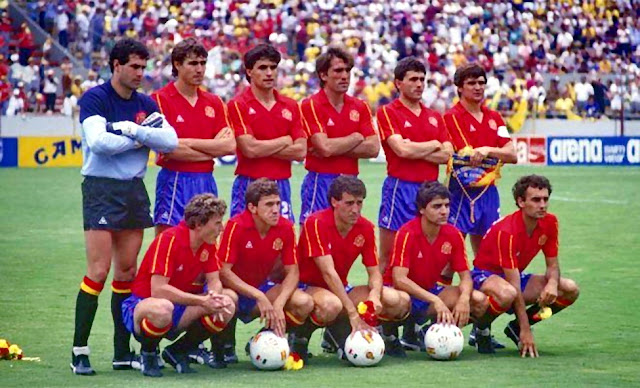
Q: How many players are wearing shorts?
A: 11